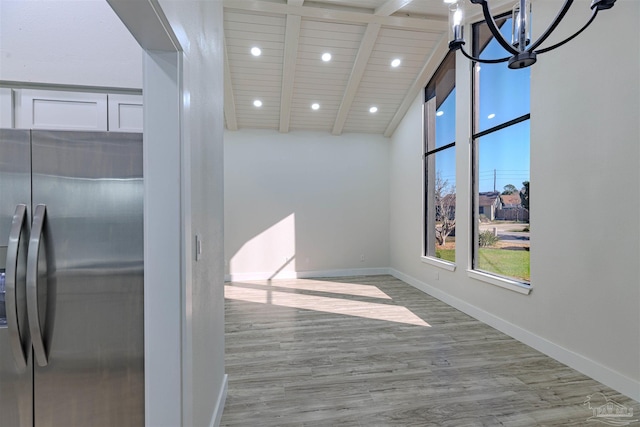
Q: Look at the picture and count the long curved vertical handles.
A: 2